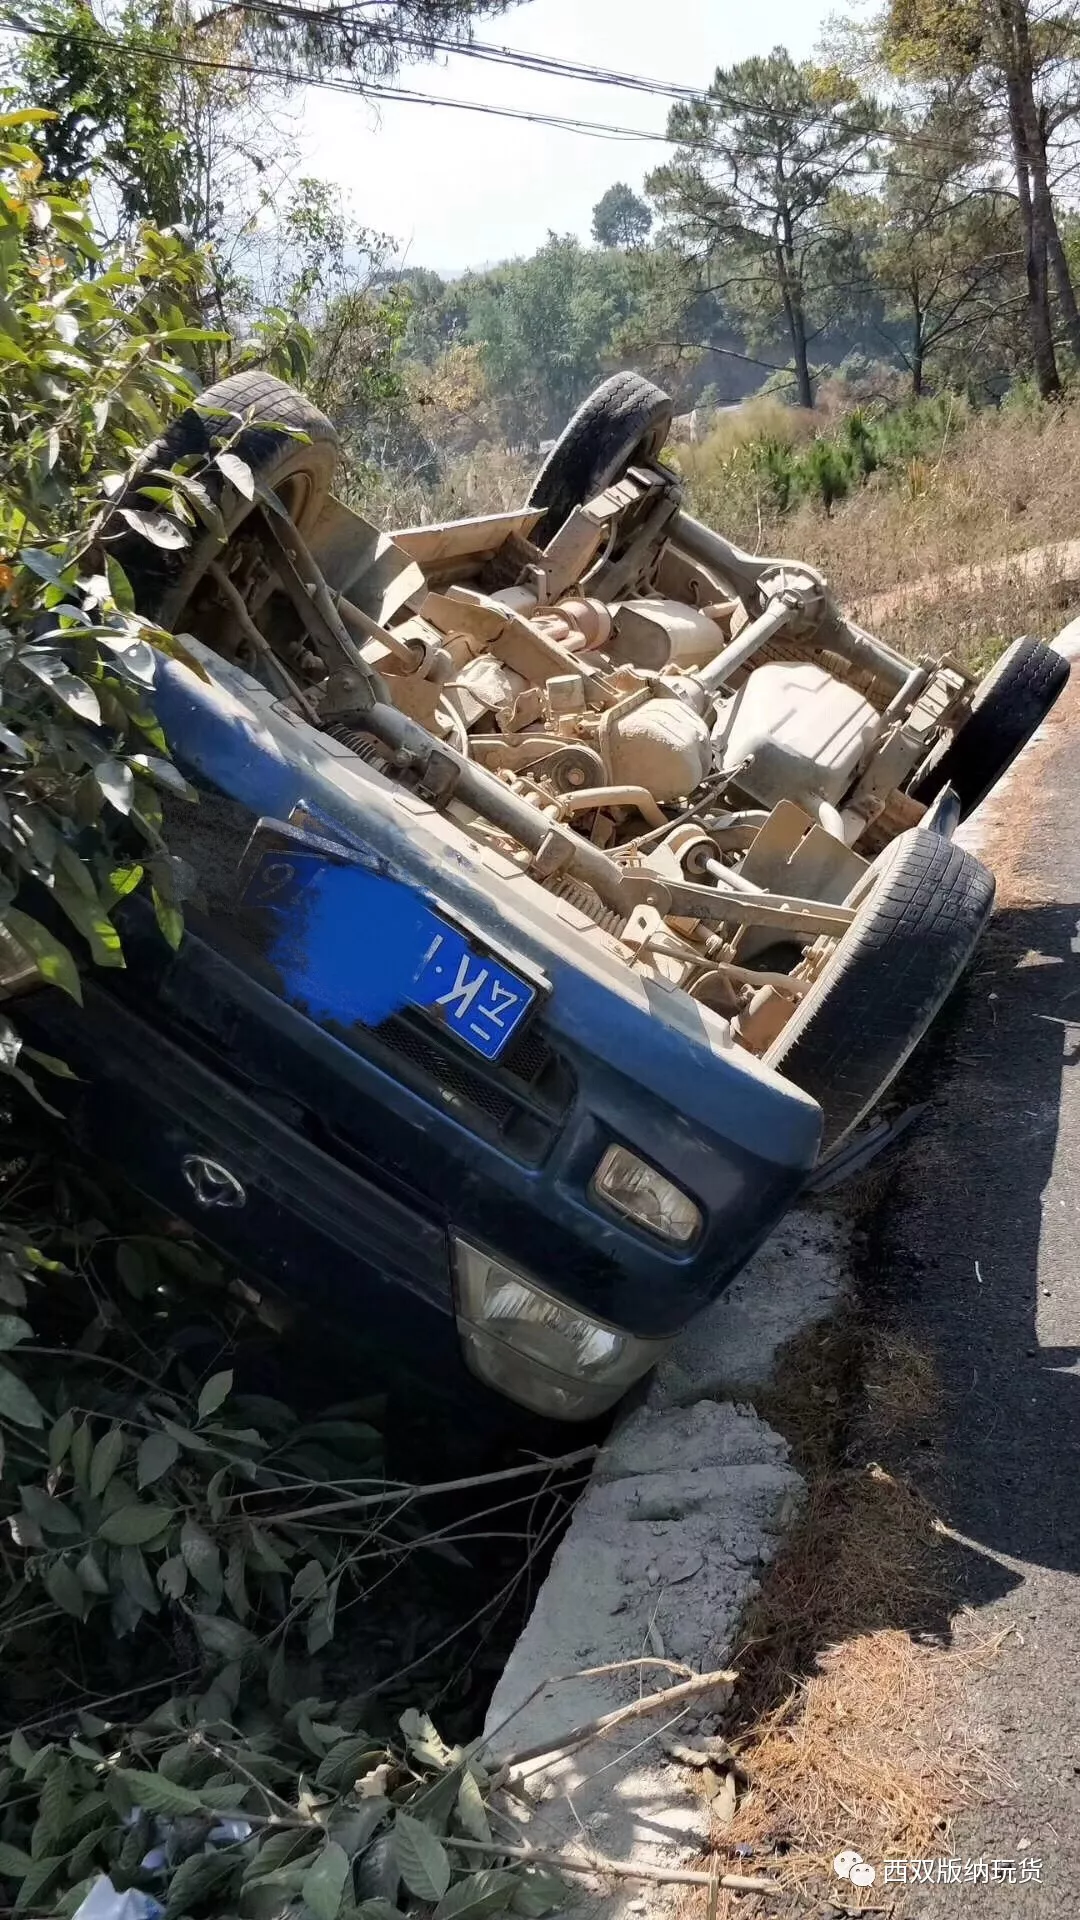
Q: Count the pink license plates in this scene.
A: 0